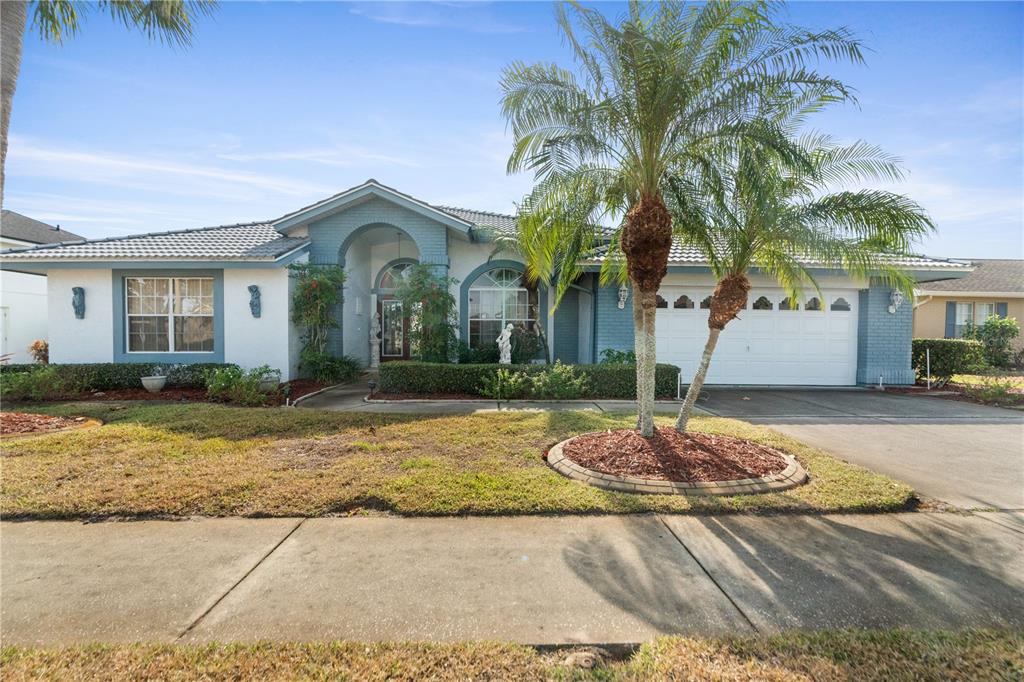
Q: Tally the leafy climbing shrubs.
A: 2